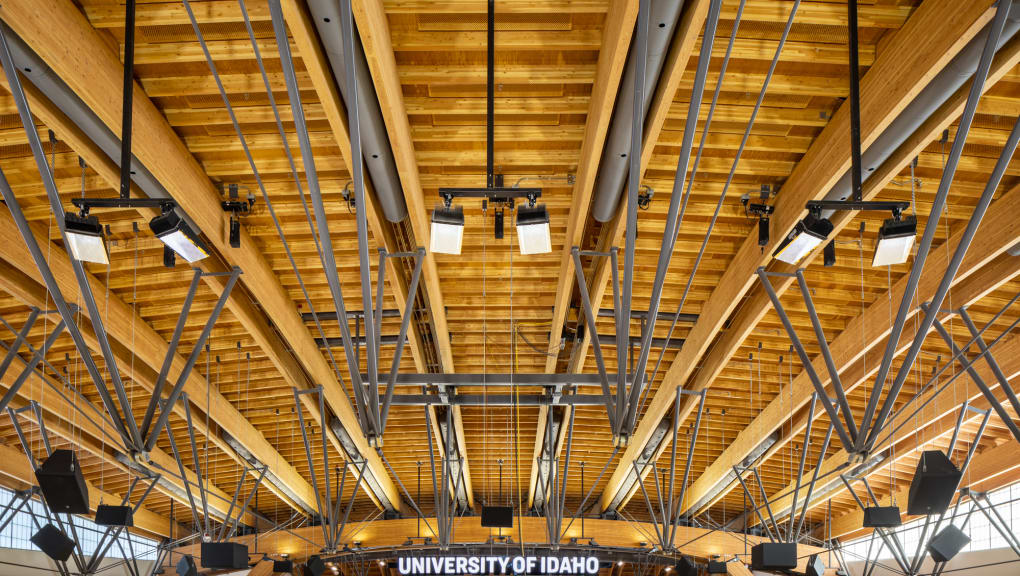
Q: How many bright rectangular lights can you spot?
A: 6